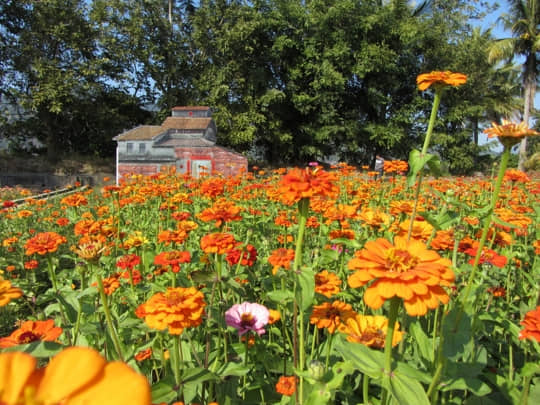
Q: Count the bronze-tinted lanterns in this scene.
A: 0